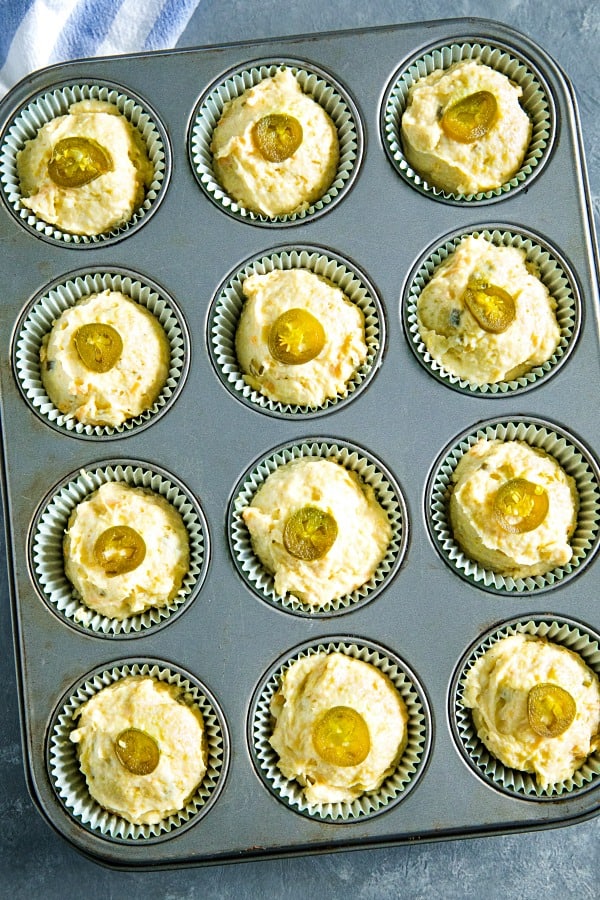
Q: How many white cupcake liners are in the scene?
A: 12